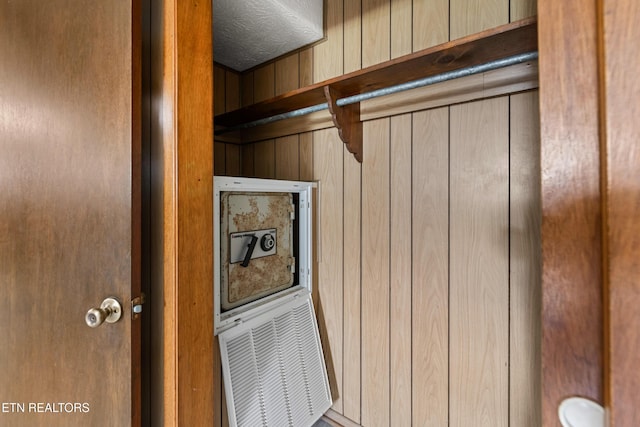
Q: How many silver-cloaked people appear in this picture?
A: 0